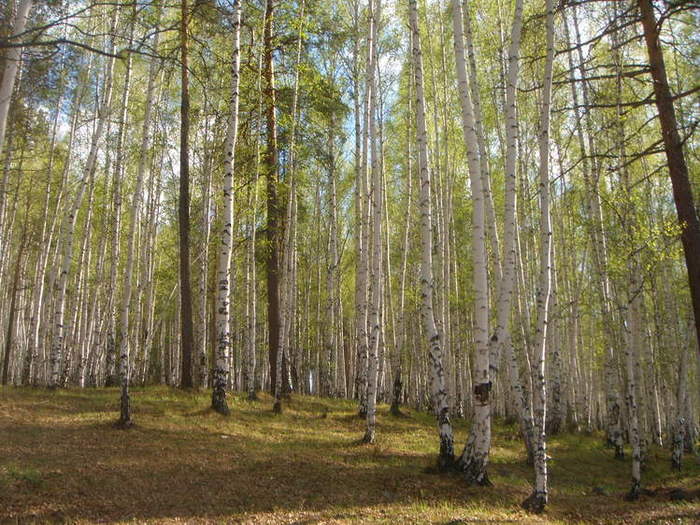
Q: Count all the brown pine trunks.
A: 3